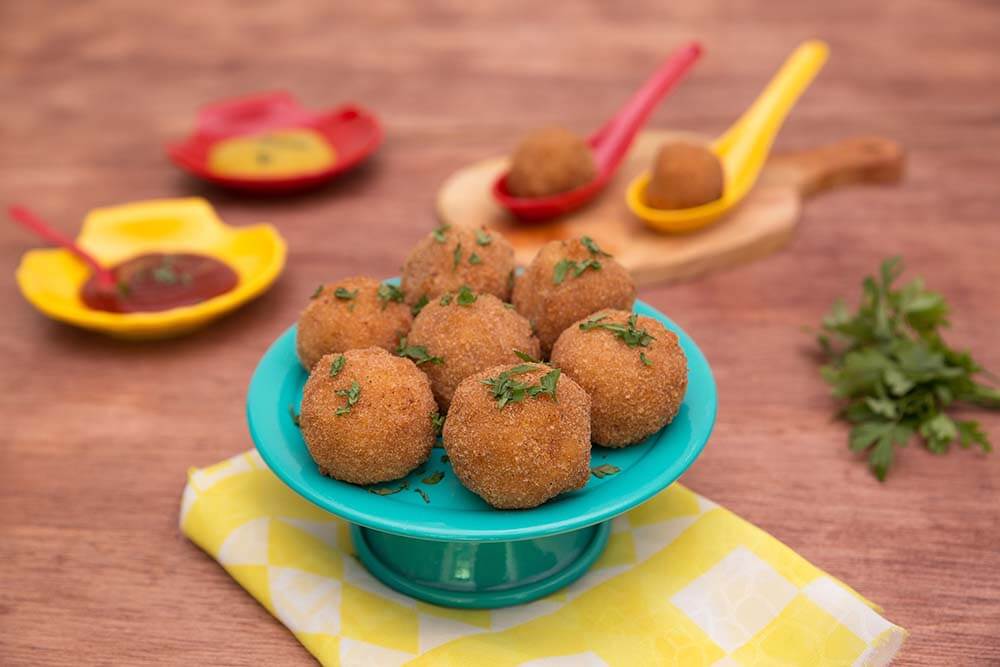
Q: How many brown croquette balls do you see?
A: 9